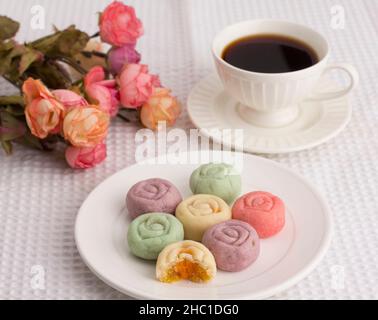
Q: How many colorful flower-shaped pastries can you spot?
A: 7